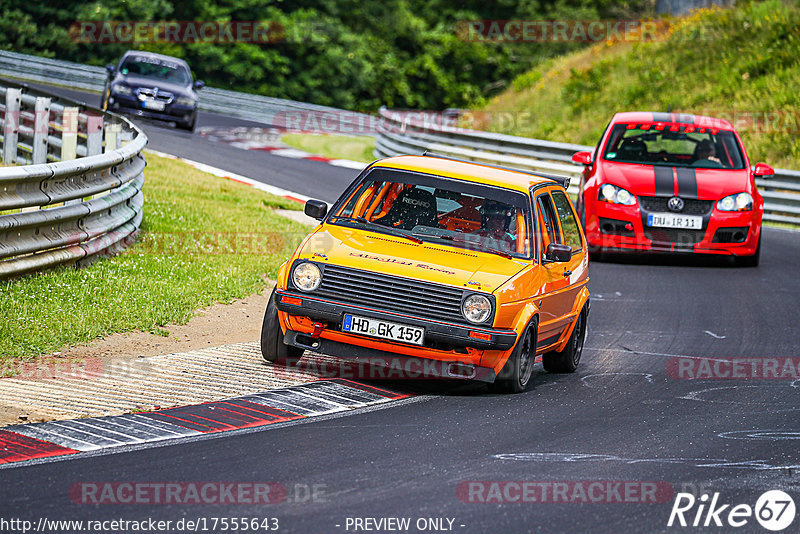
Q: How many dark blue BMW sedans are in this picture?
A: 1